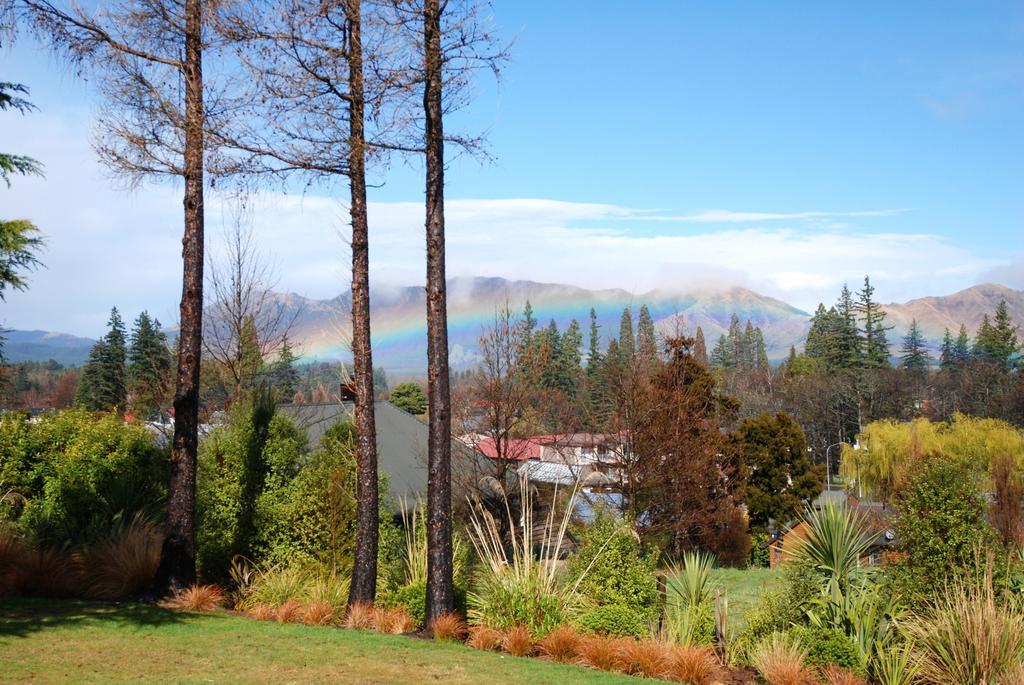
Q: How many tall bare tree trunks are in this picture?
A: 3